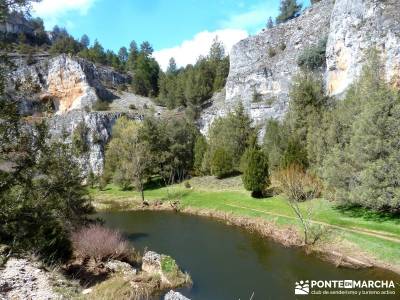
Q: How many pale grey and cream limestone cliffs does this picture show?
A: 2